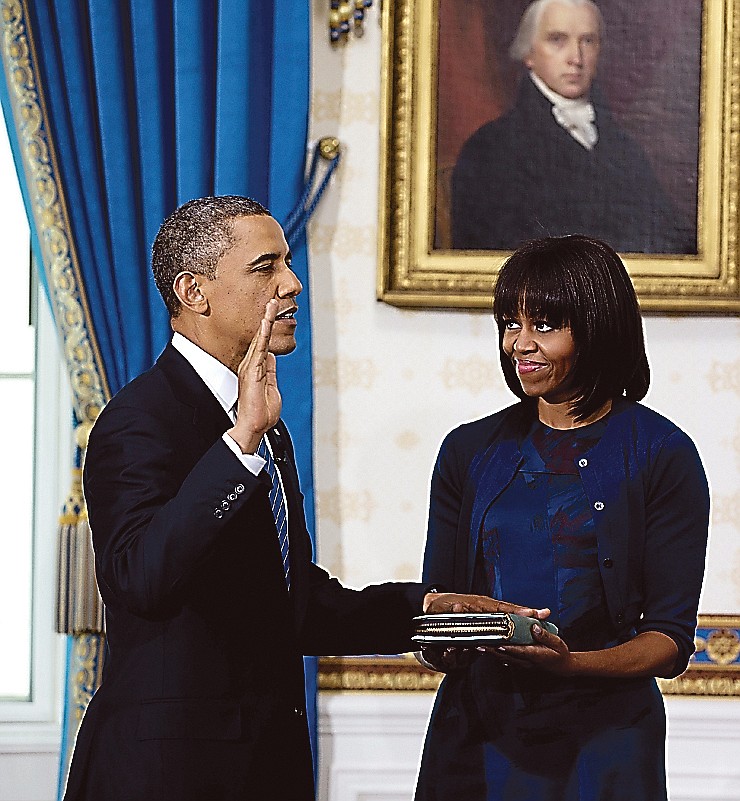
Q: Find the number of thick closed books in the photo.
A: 1